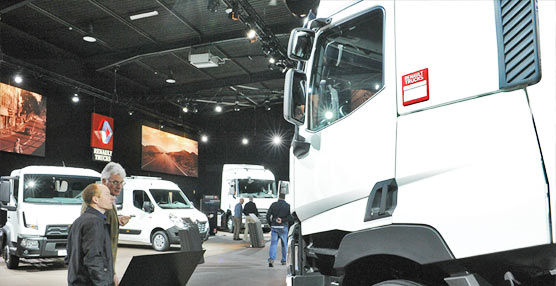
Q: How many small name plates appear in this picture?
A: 1